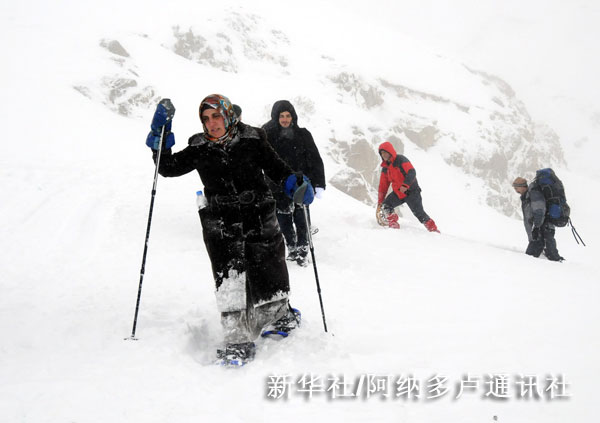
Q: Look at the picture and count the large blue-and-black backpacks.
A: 1